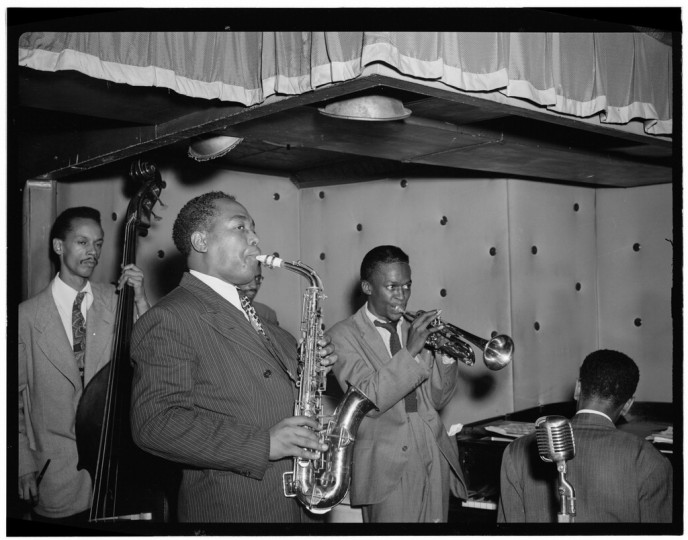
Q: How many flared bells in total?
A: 2